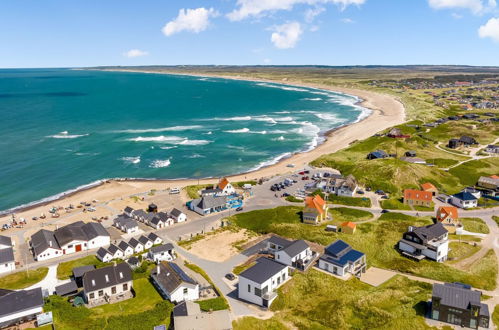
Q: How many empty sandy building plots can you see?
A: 1